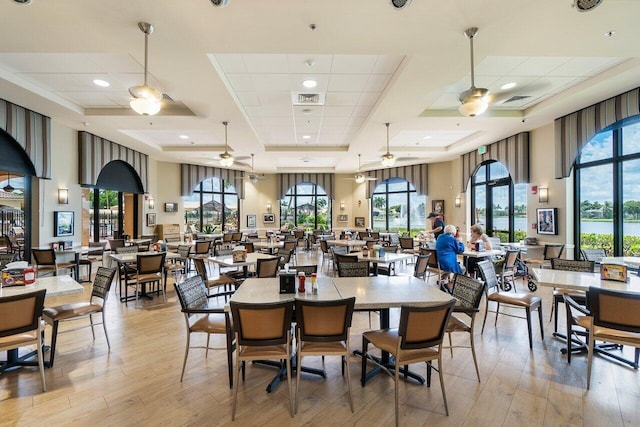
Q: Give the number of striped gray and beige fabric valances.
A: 7